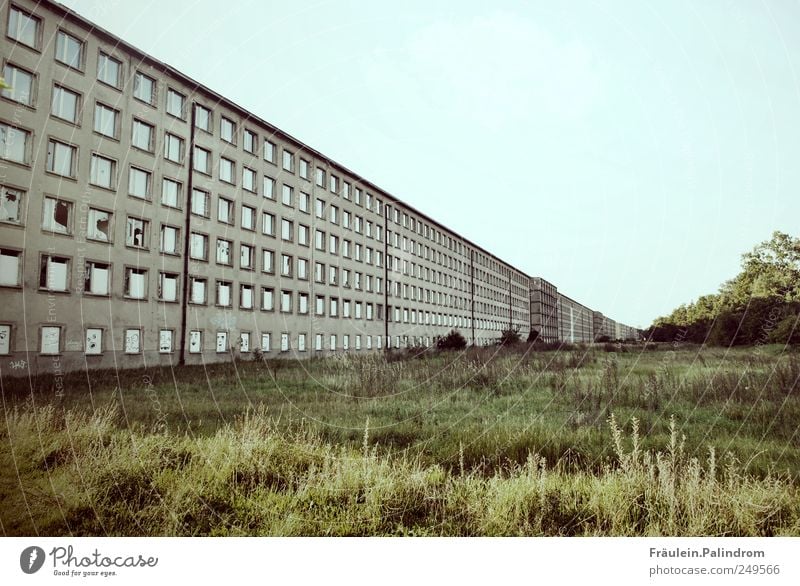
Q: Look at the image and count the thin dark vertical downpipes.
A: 4